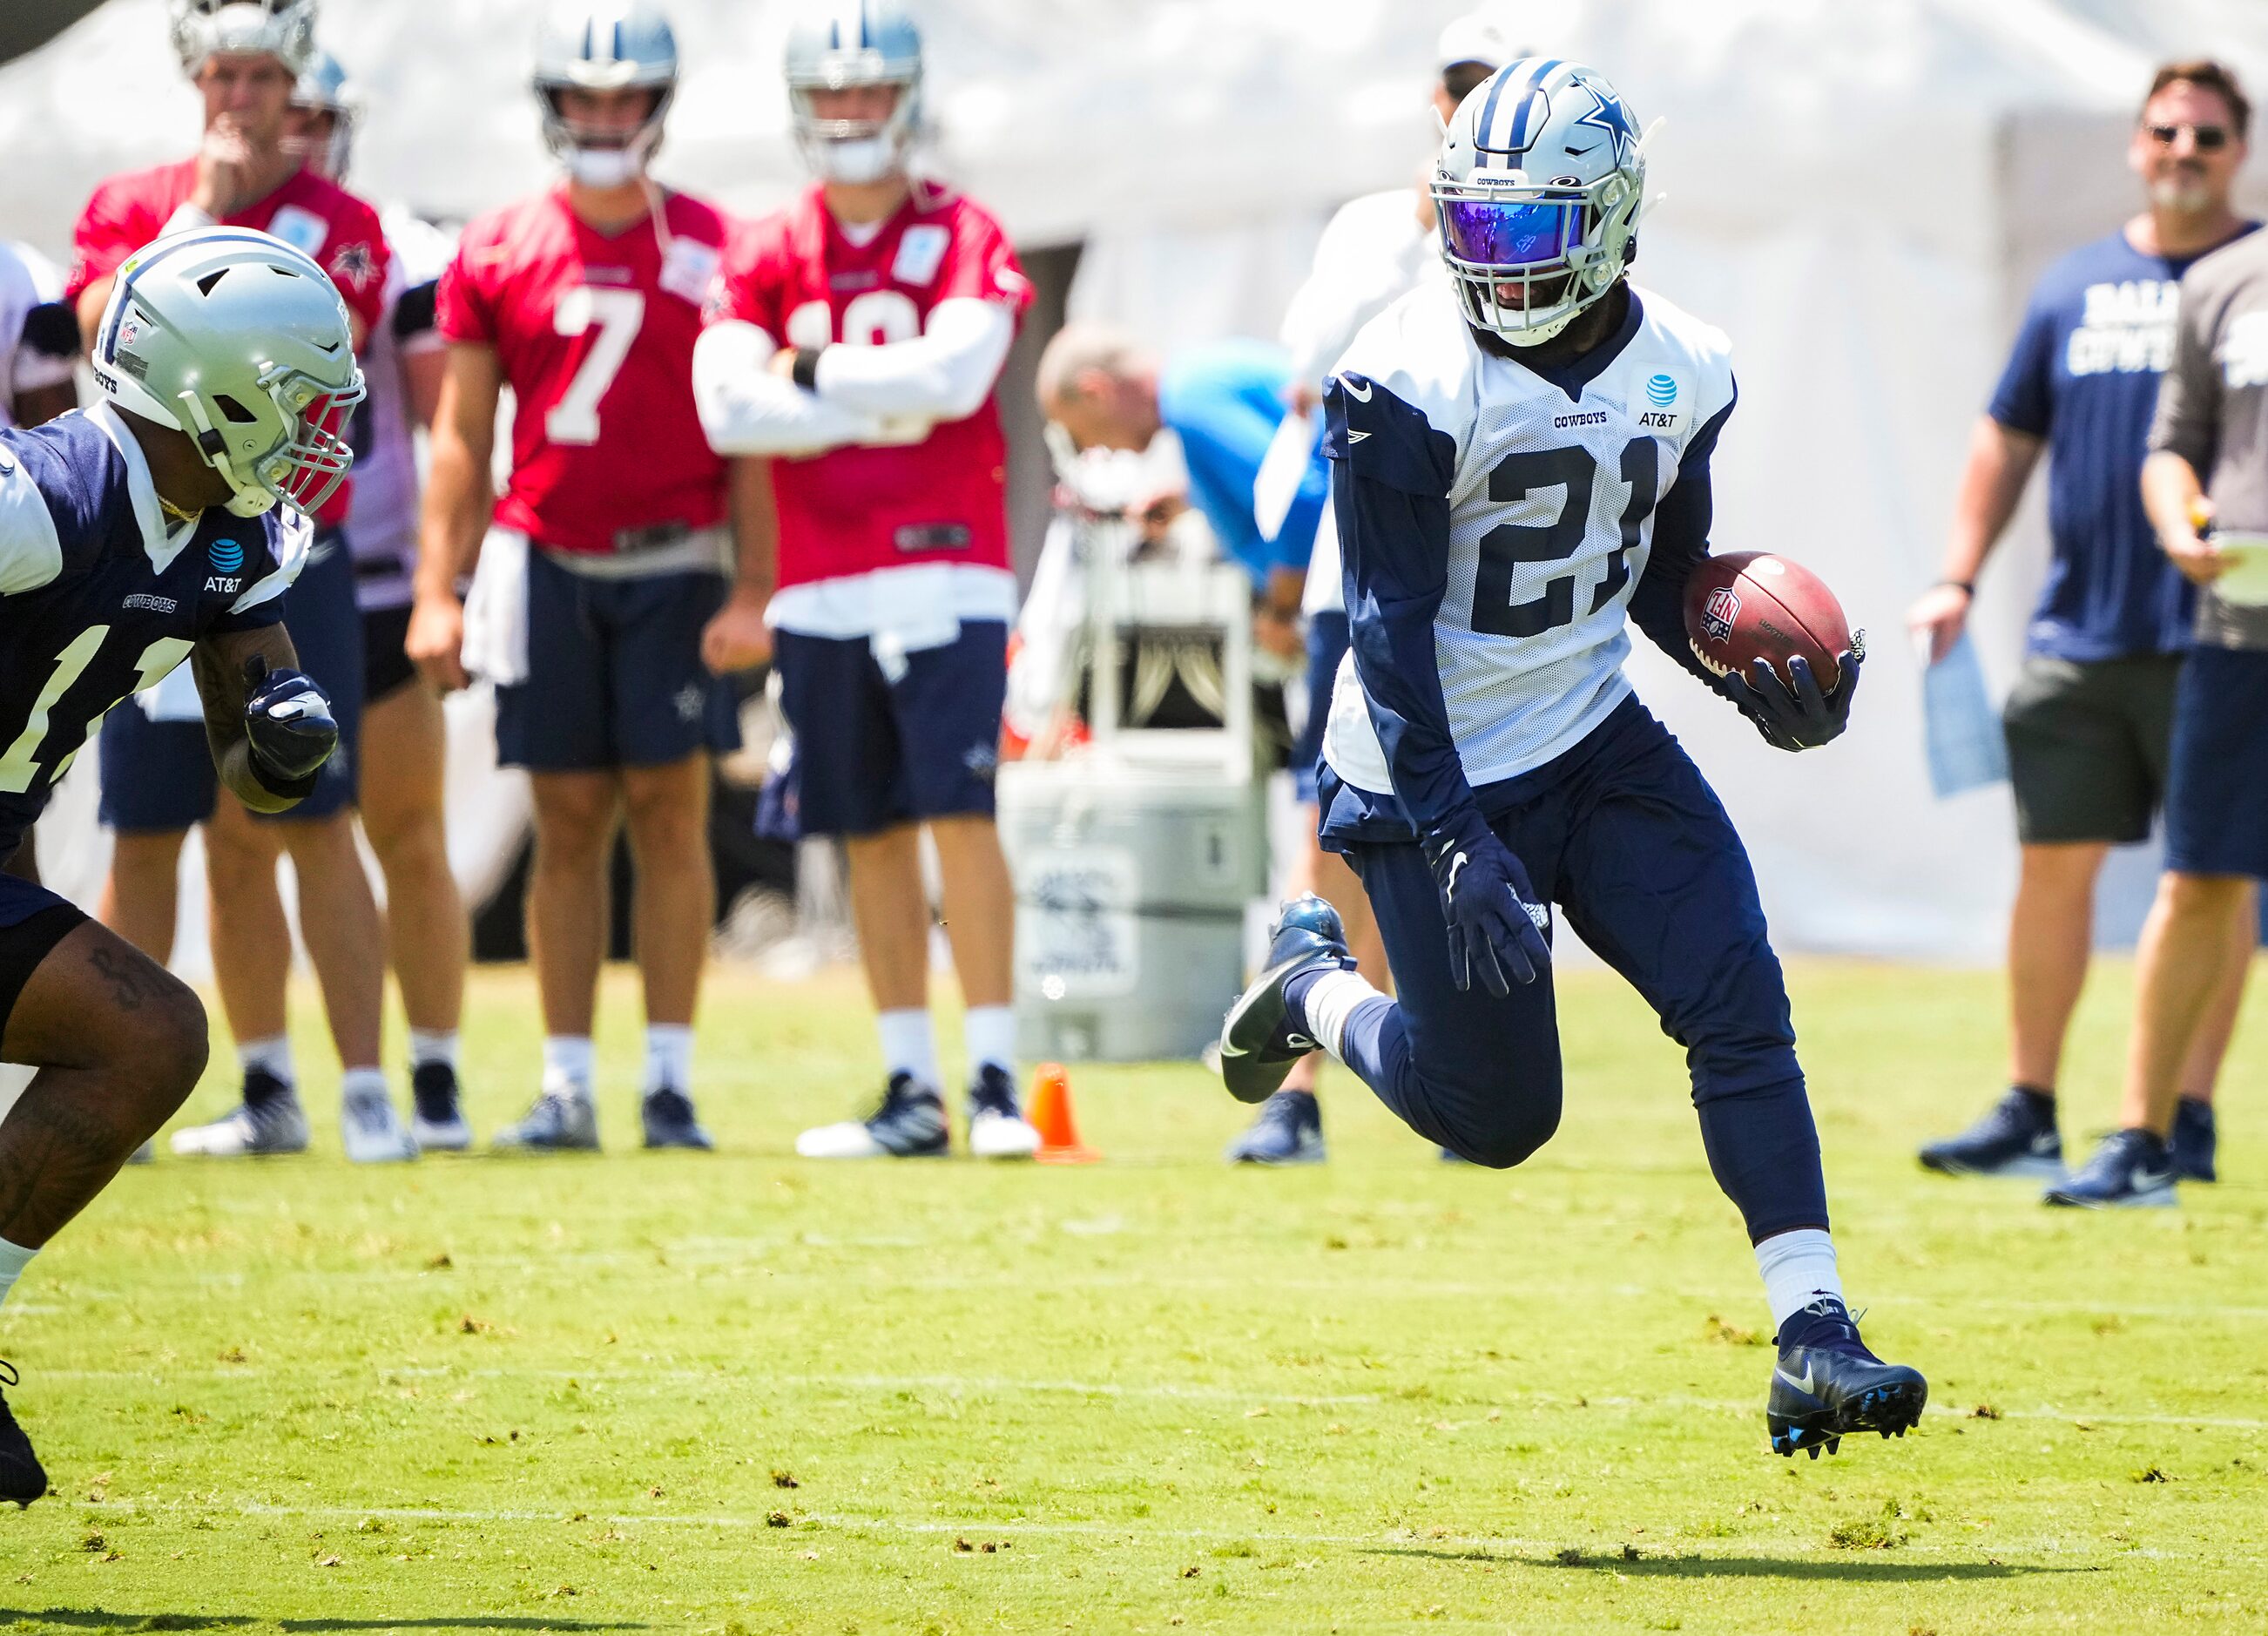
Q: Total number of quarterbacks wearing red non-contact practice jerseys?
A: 3